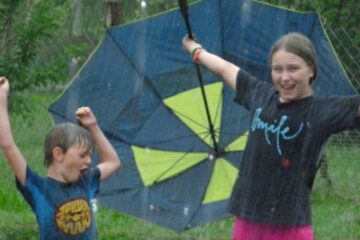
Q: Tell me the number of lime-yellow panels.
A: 4